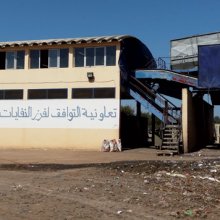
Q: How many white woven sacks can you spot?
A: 3